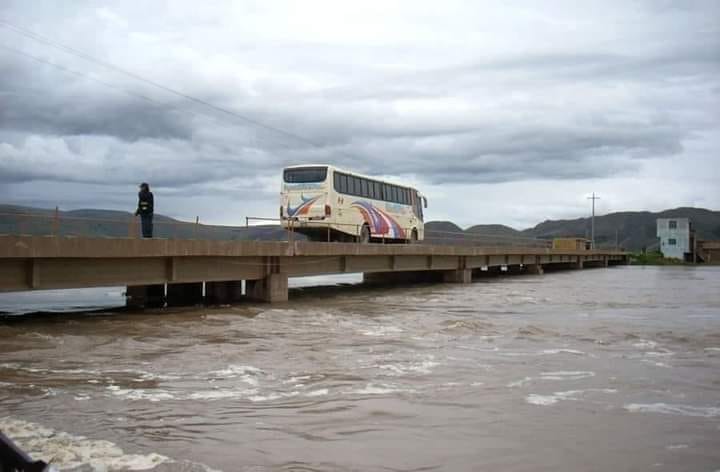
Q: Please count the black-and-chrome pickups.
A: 0